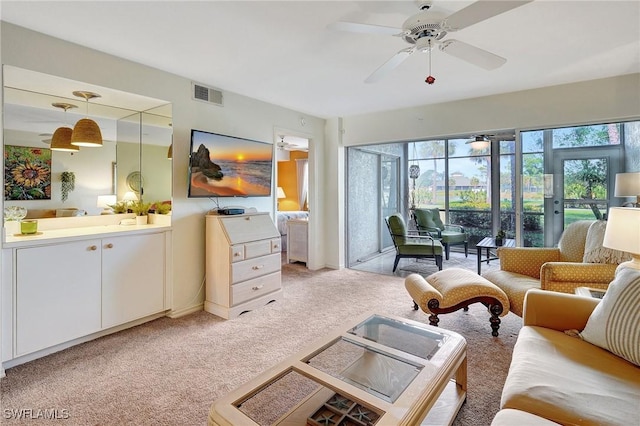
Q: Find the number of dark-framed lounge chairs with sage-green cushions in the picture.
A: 2